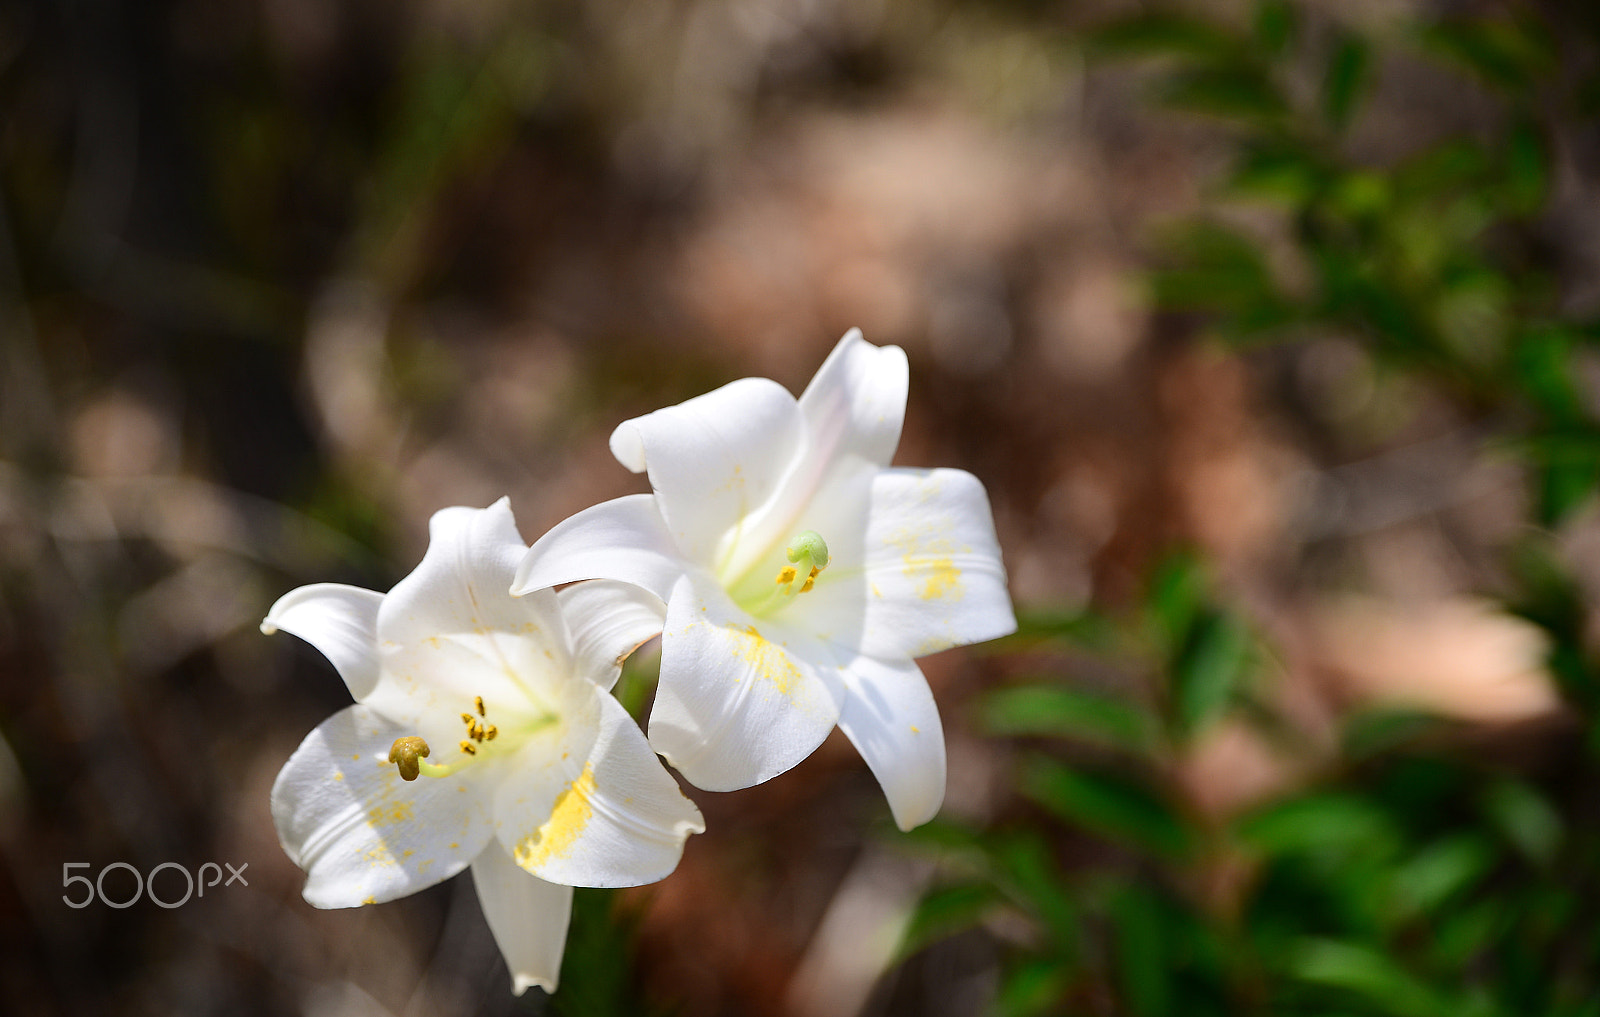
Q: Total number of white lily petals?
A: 12